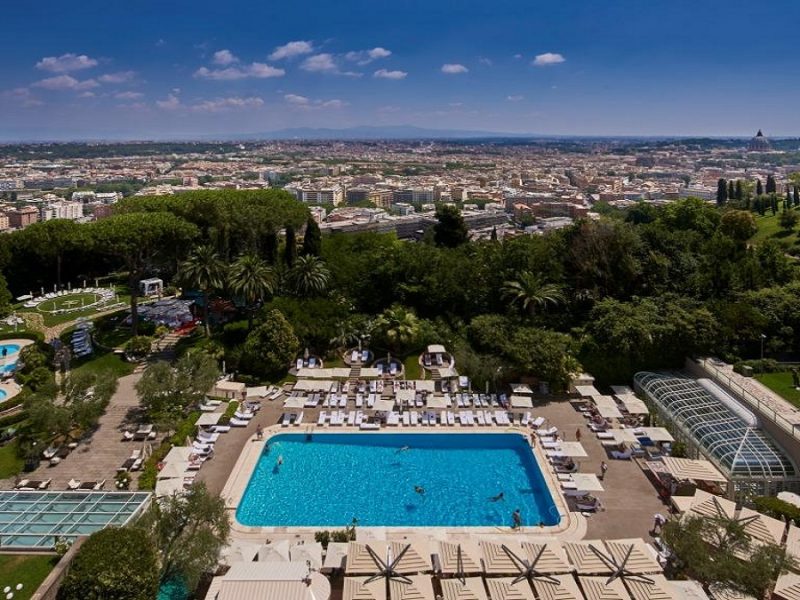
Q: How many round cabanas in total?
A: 4